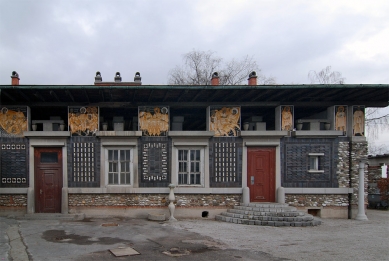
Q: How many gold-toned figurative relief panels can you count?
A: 7